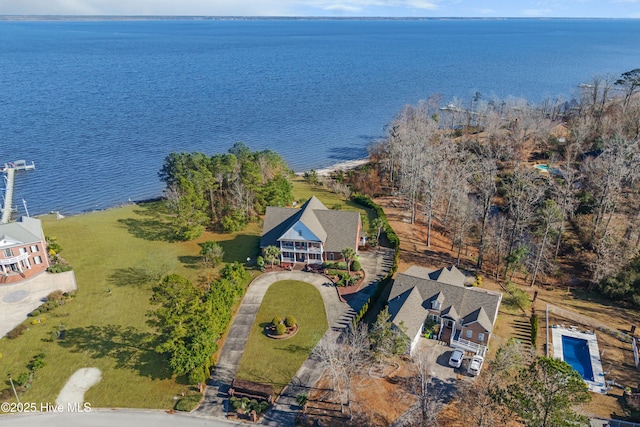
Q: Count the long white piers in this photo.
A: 1